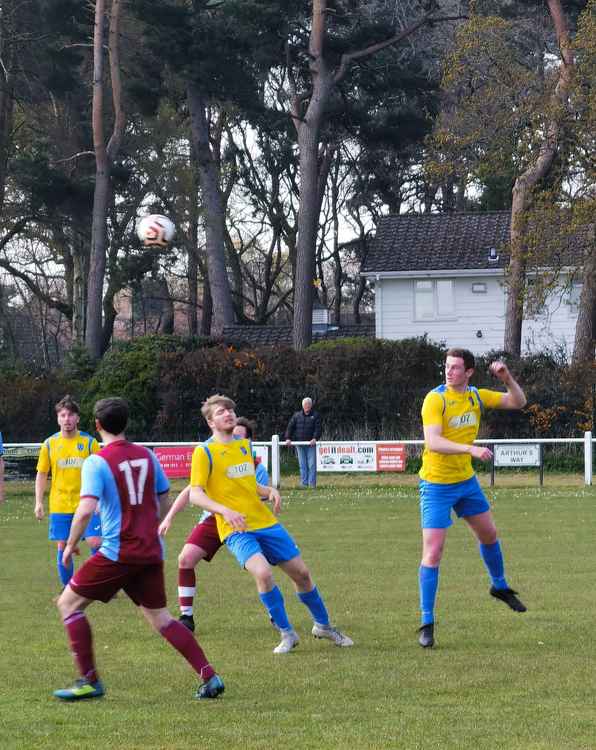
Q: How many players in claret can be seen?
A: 2